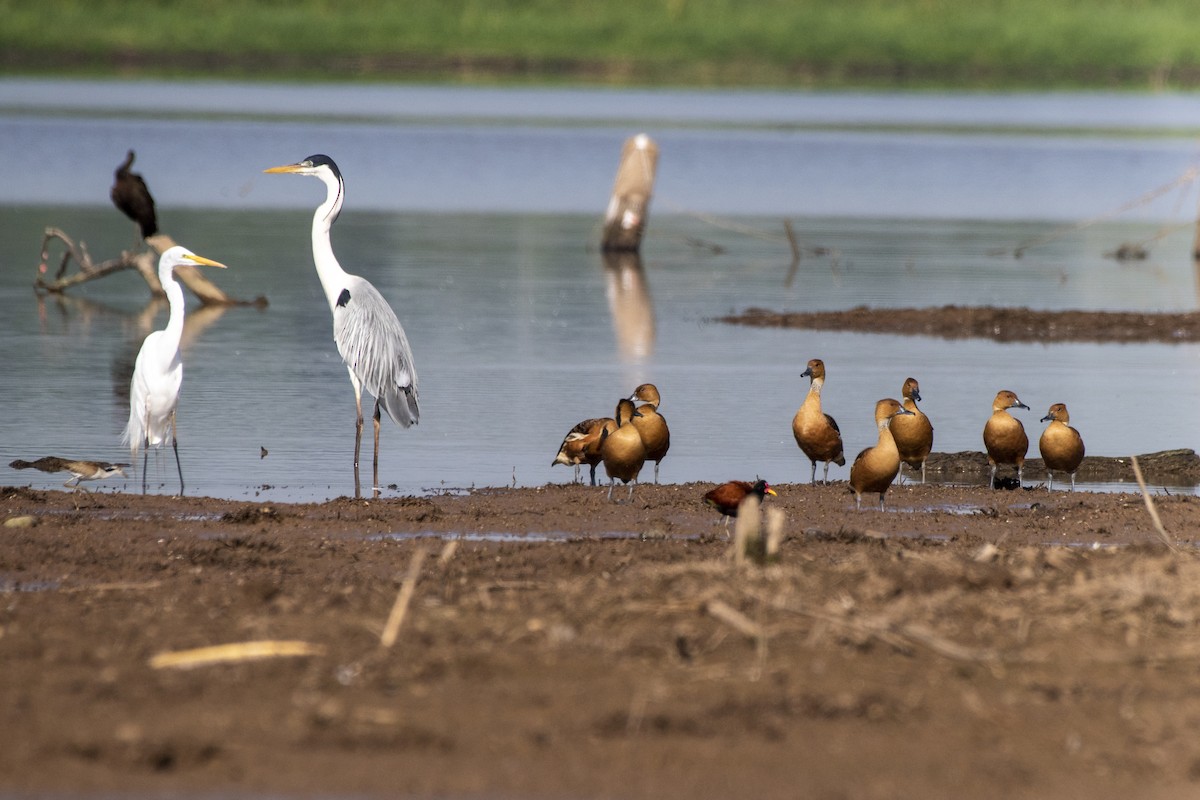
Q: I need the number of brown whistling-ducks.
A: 8